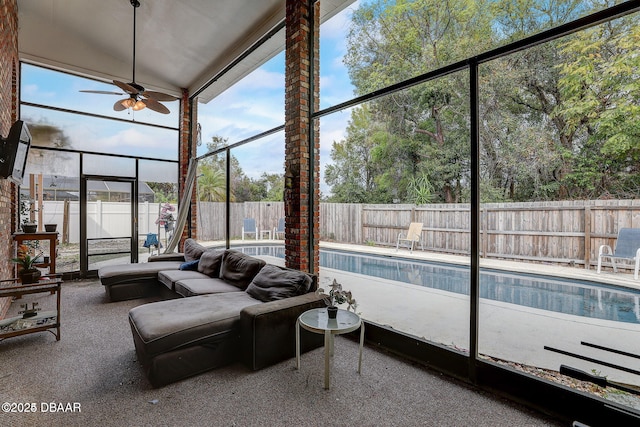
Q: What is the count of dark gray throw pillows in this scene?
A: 4